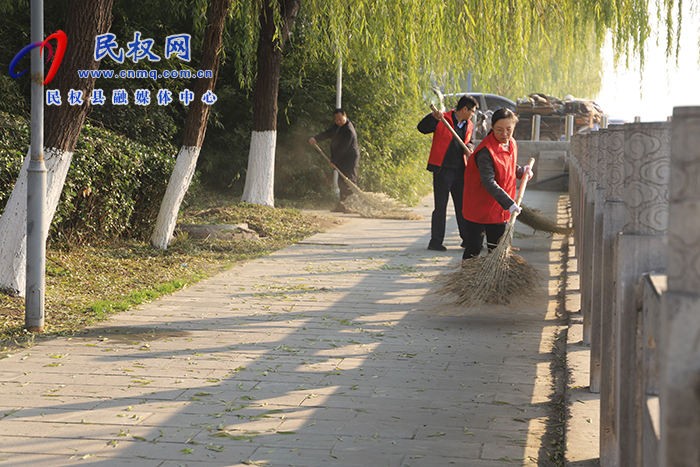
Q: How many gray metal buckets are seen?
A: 0